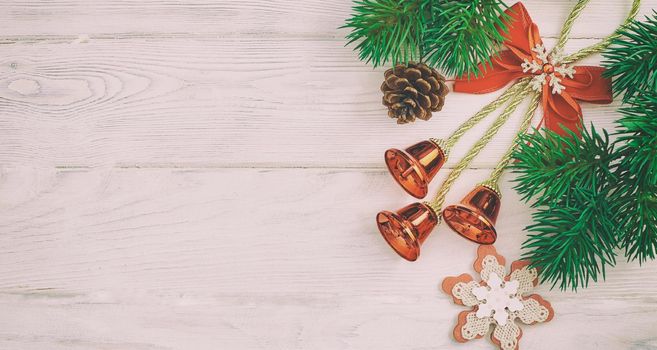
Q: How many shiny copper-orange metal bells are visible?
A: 3